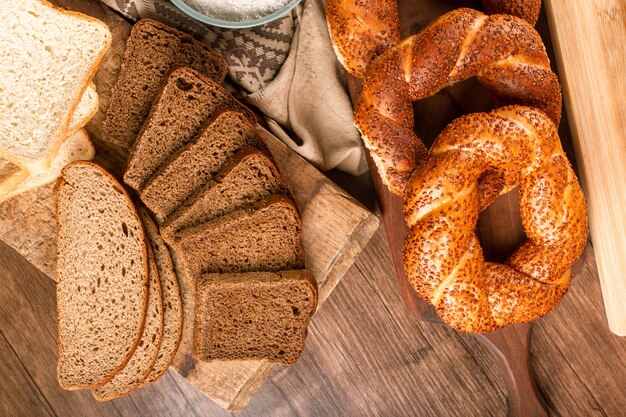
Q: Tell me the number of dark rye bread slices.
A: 6